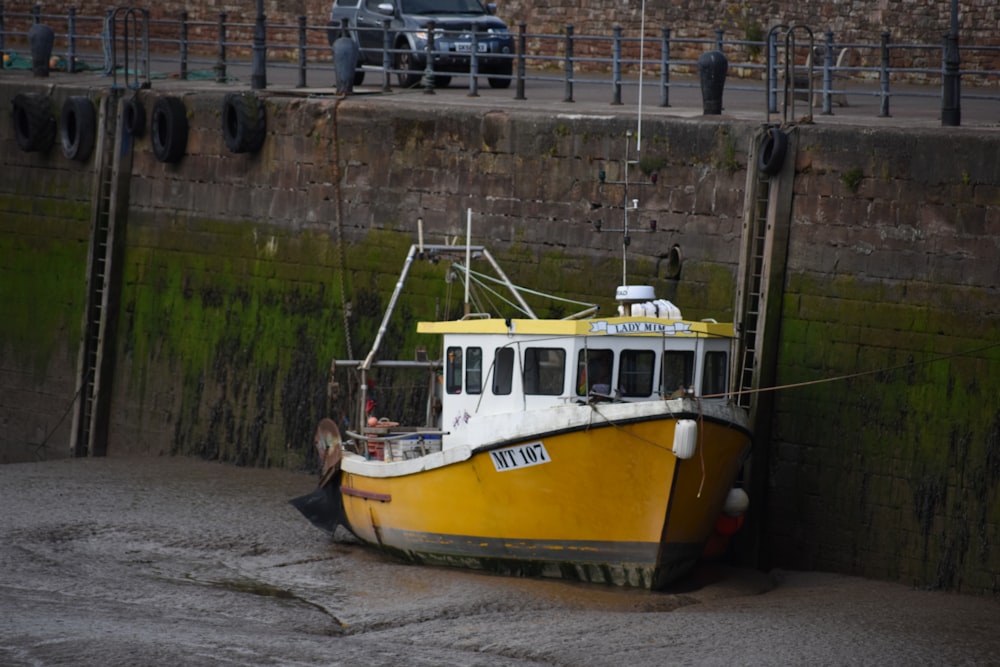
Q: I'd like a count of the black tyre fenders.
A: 6